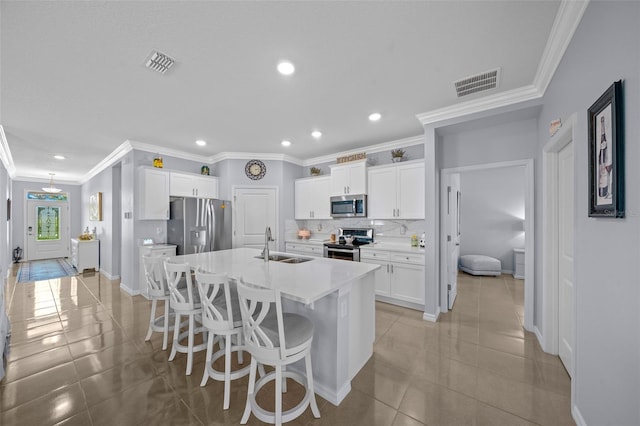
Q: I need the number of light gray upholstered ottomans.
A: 1